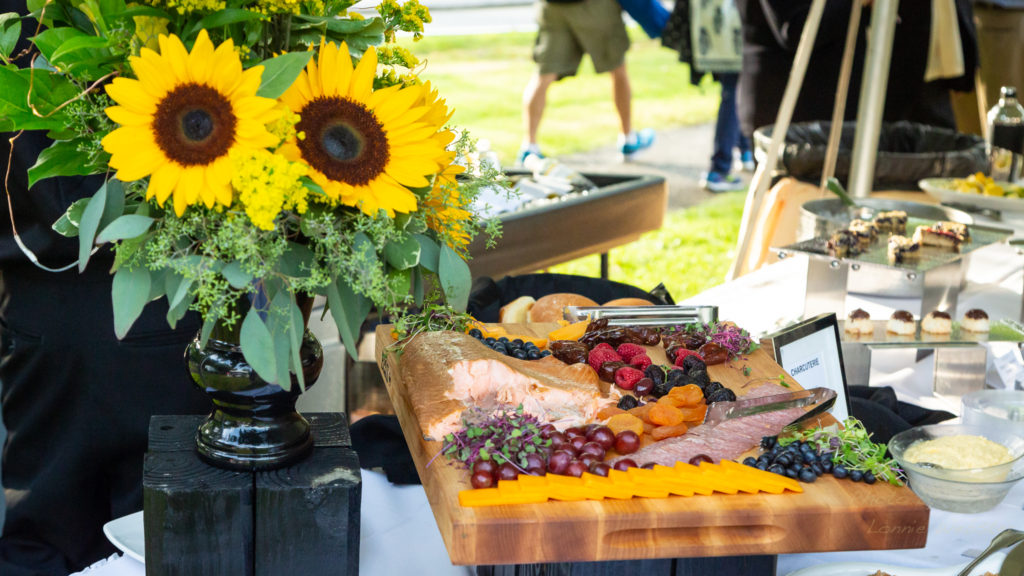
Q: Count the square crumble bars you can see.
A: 6